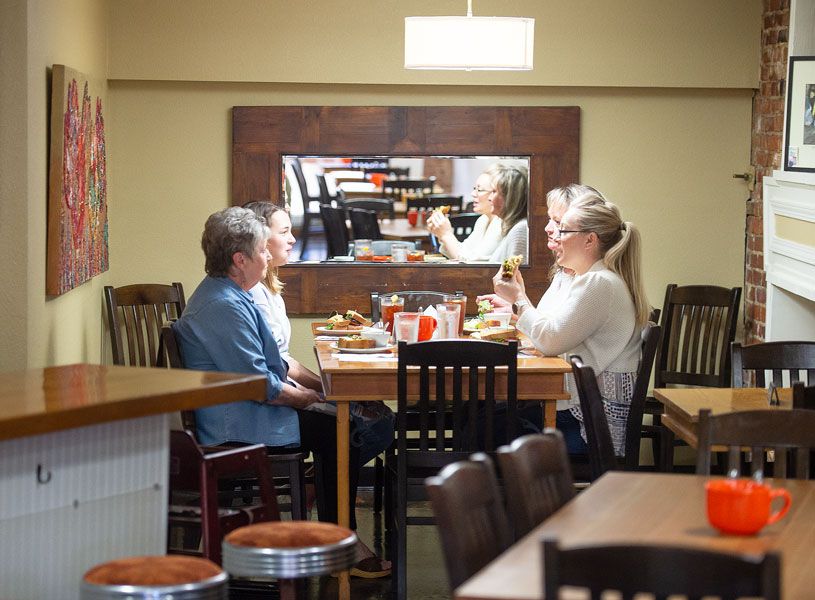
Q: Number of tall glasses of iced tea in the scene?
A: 2